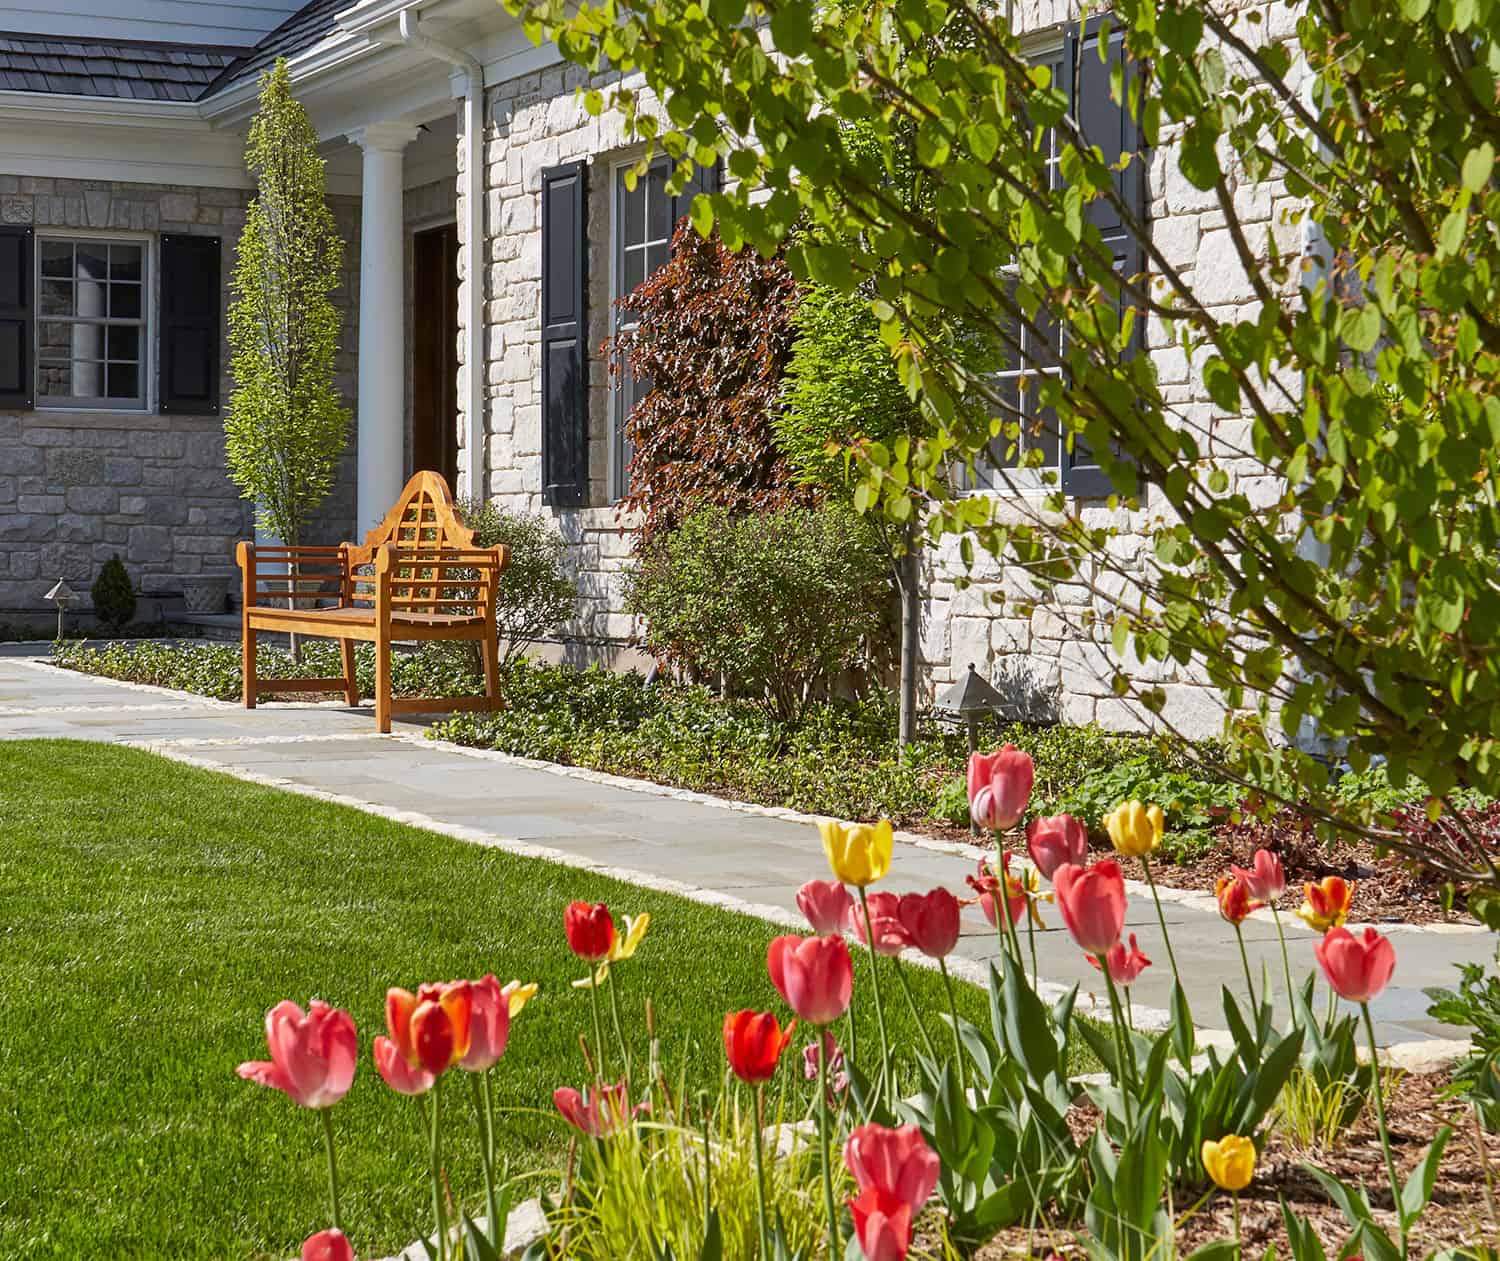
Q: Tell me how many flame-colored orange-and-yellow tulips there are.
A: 3